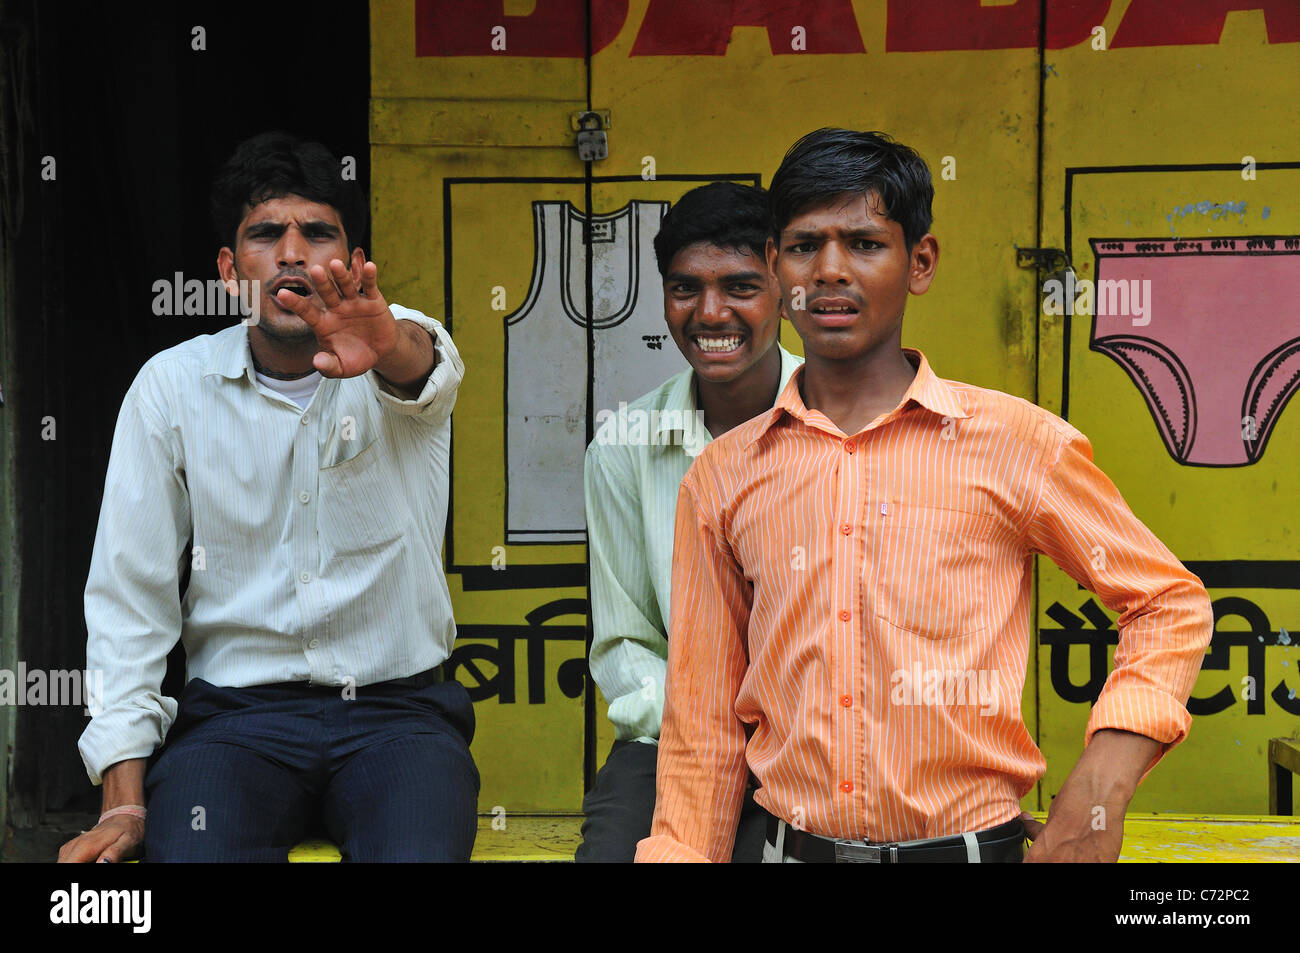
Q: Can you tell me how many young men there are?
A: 3